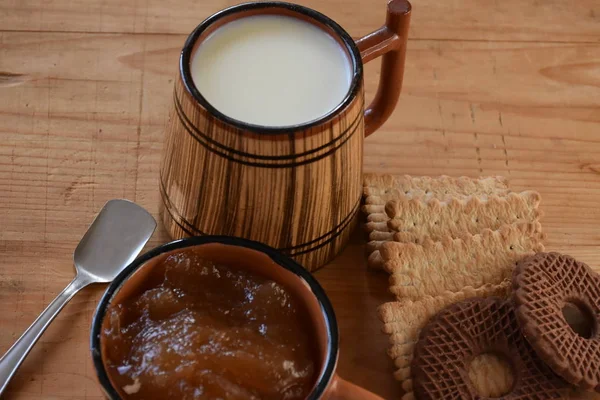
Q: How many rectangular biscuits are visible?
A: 4